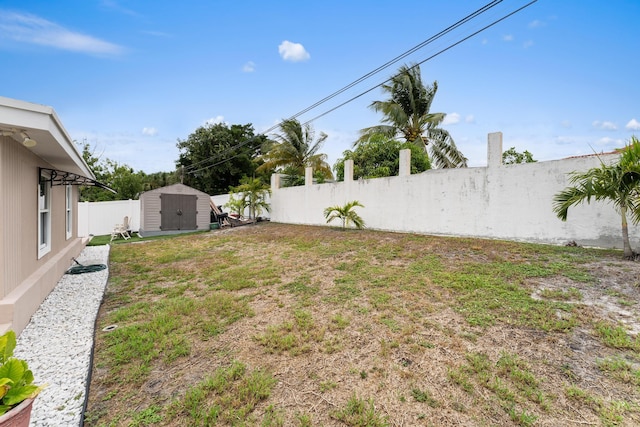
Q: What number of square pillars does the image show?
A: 5